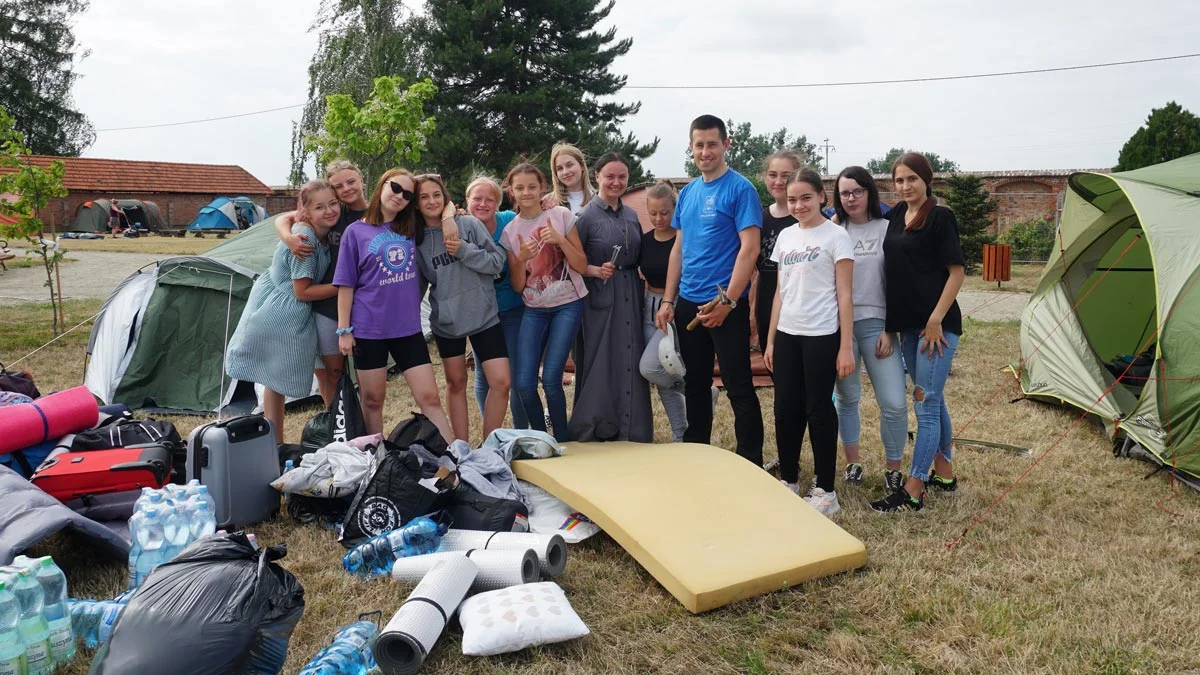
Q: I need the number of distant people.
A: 1